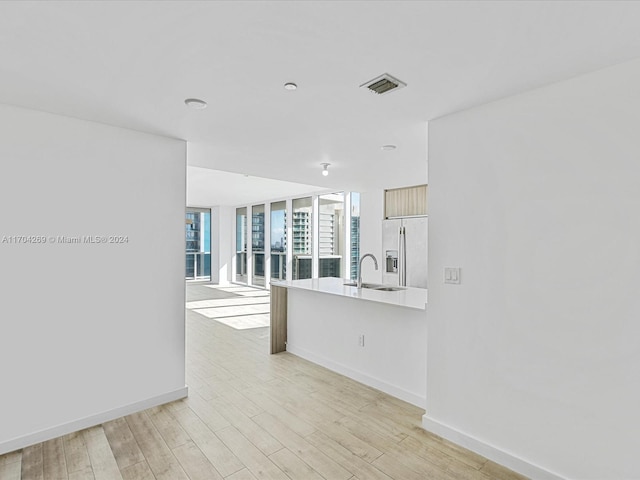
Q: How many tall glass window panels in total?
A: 7